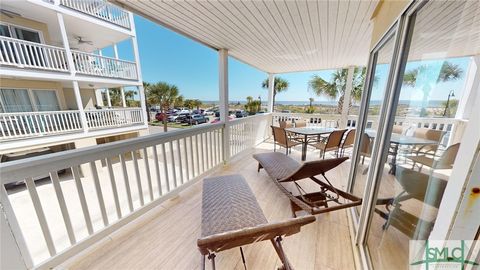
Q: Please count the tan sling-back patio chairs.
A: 5